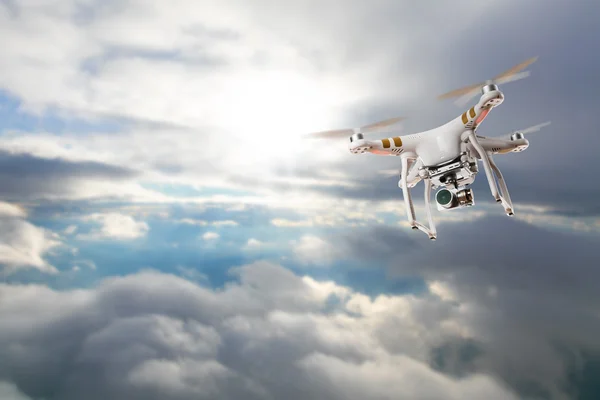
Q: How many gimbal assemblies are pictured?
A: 1